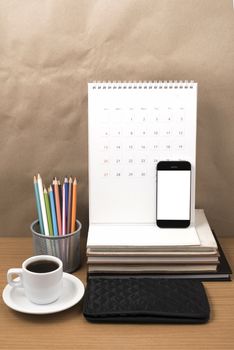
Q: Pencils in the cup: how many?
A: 12